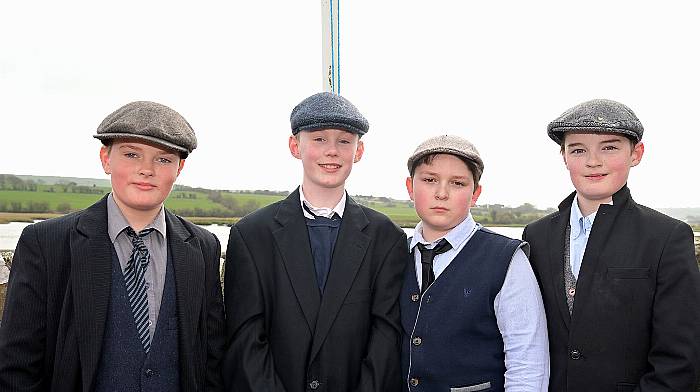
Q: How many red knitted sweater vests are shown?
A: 0